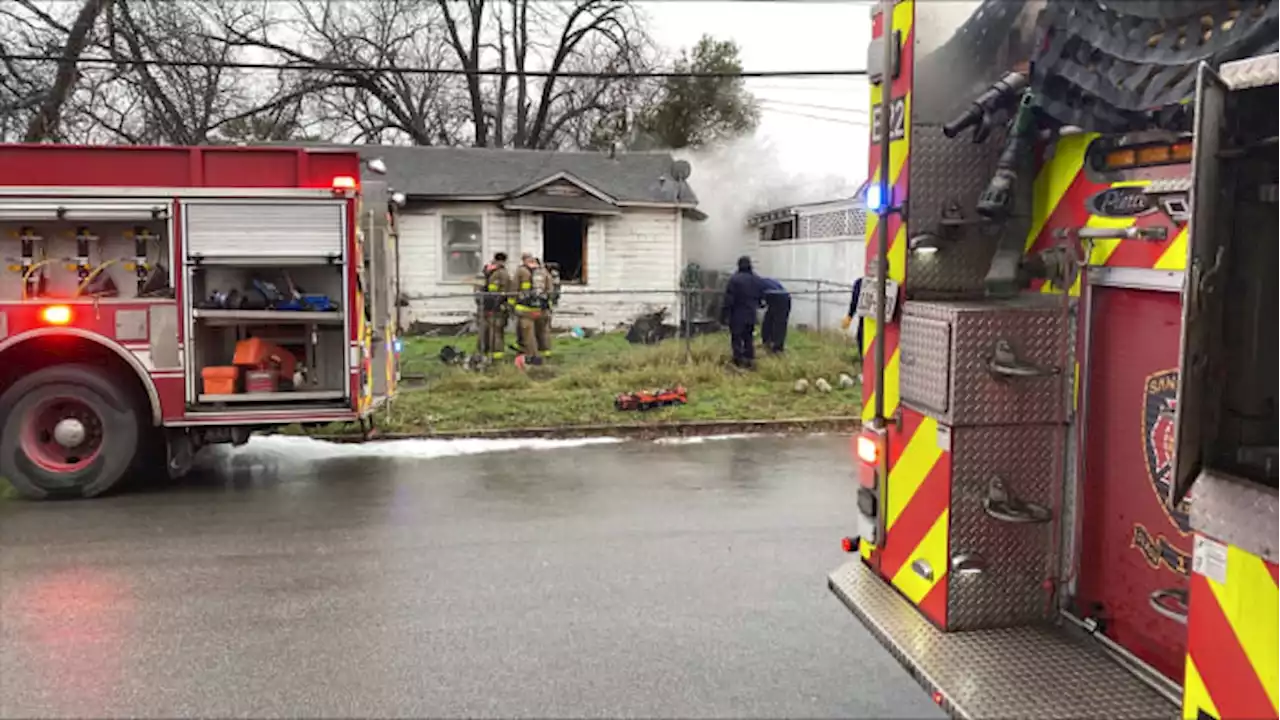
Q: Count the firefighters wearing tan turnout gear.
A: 3